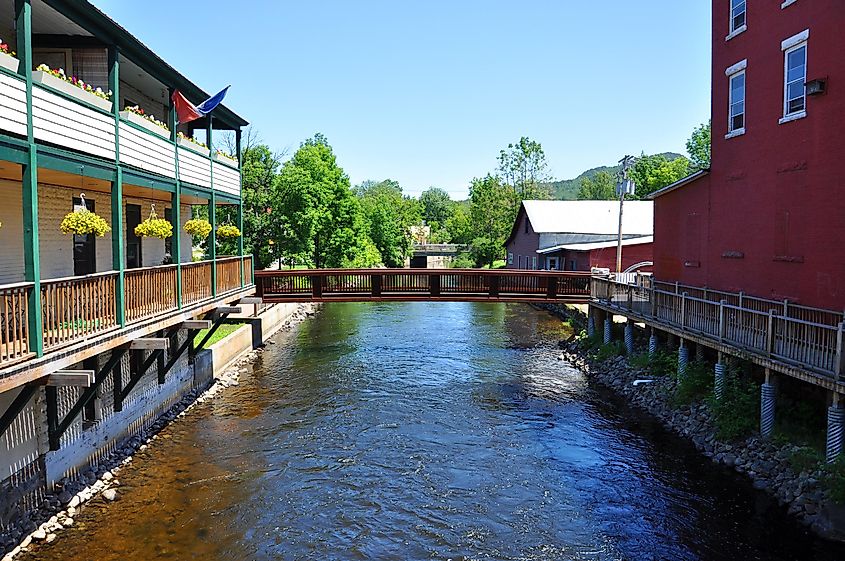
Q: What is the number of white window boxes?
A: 5